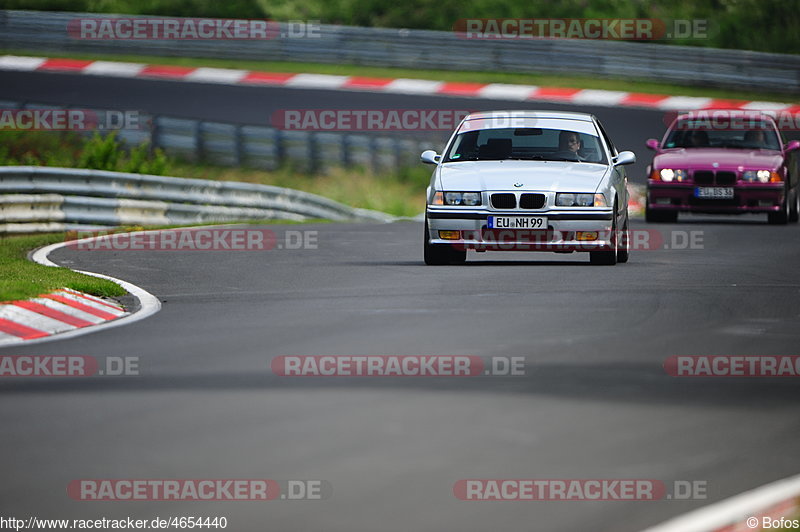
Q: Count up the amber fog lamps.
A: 2